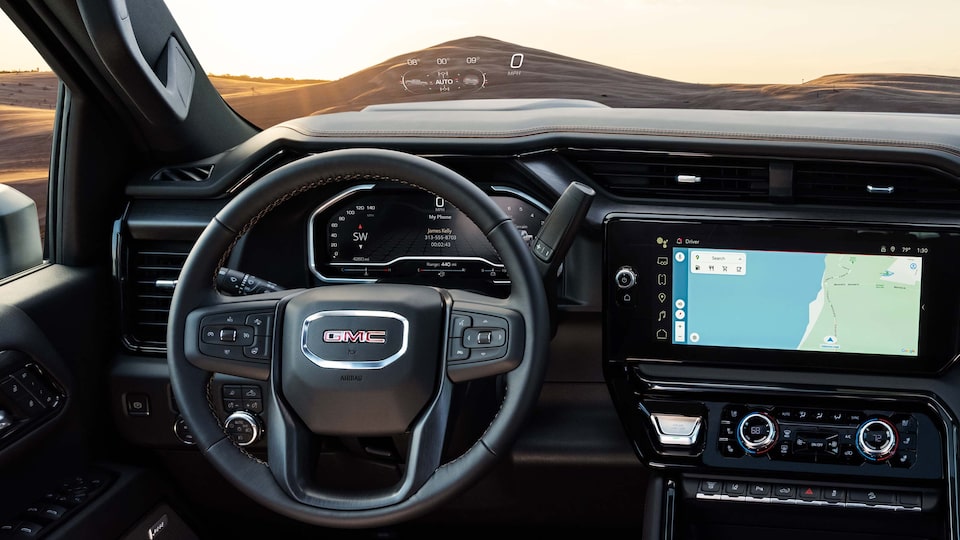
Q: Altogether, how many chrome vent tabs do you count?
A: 3